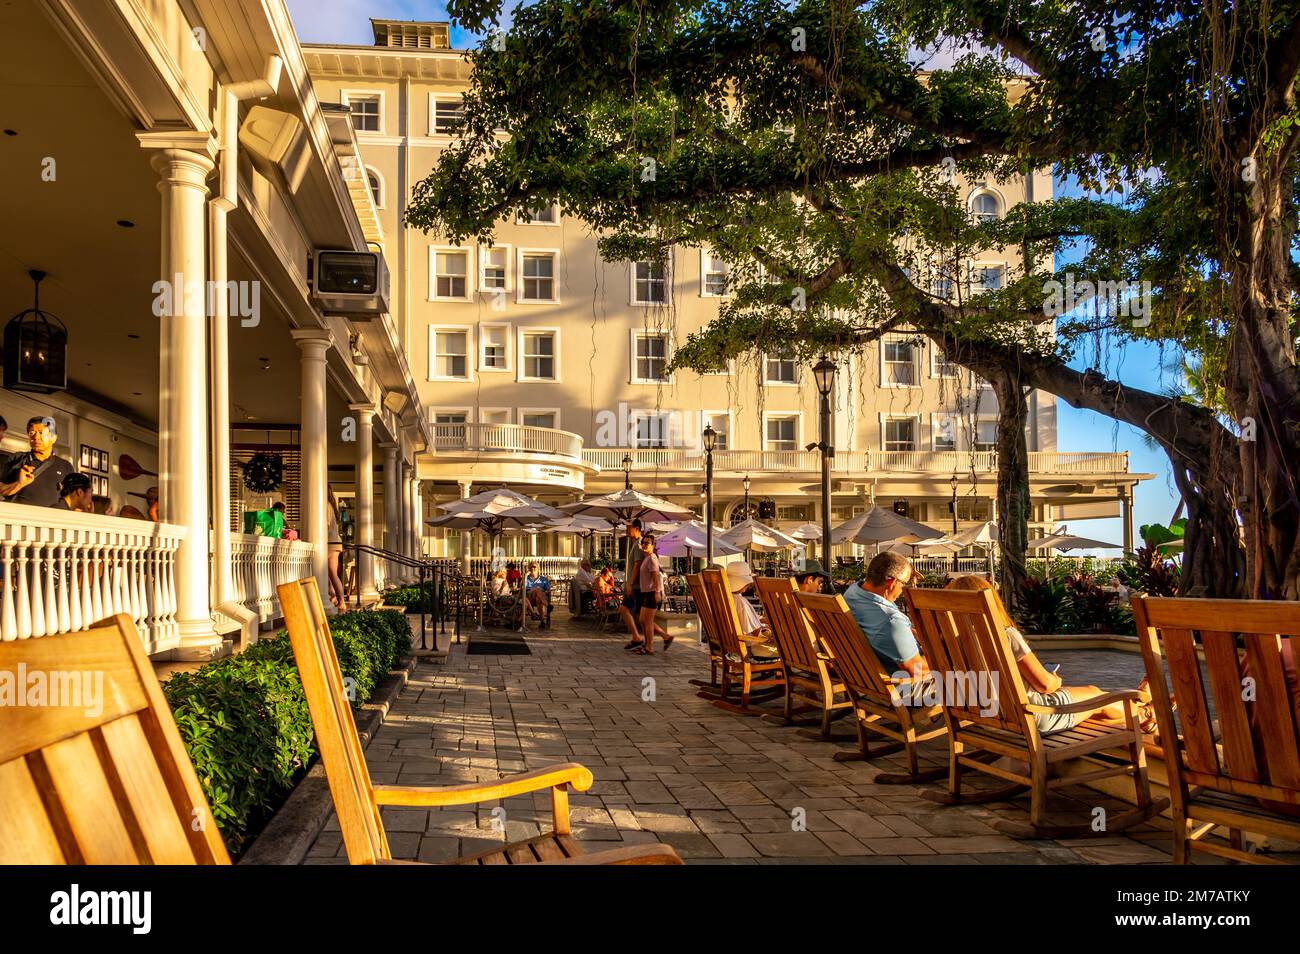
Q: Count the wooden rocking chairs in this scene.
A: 8